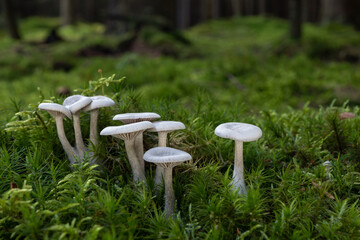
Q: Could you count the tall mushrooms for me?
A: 8